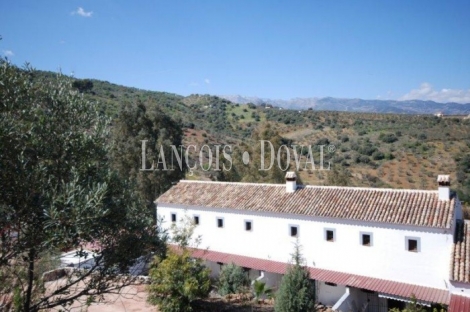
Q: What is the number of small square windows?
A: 8